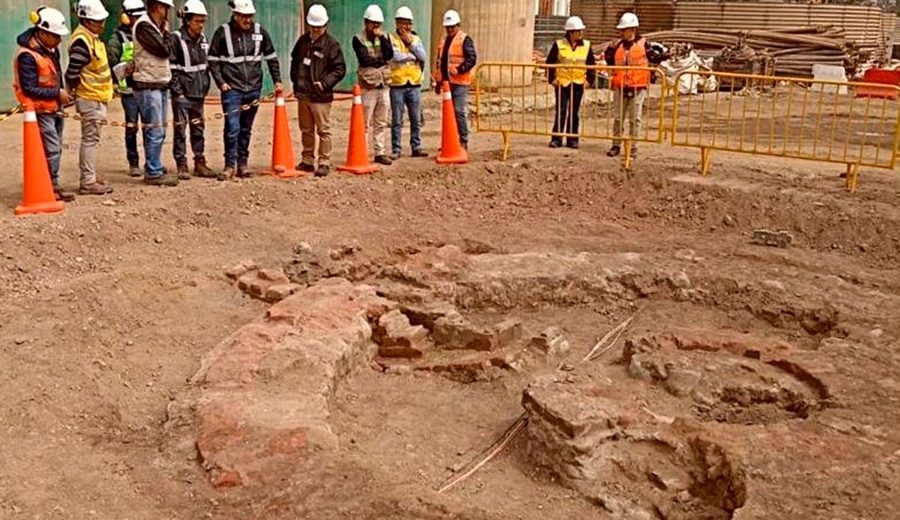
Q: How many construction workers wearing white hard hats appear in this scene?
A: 12